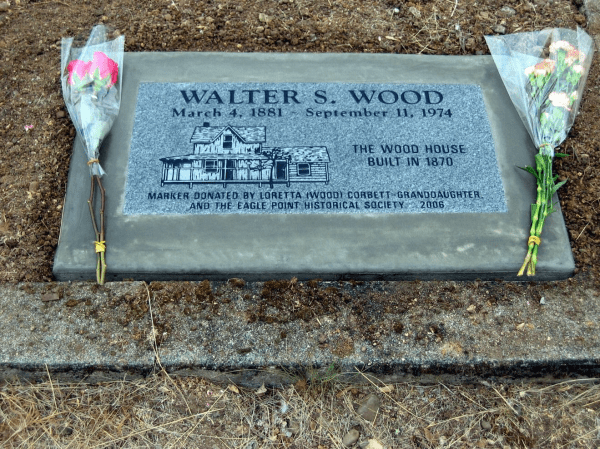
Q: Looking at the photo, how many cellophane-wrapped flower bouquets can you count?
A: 2